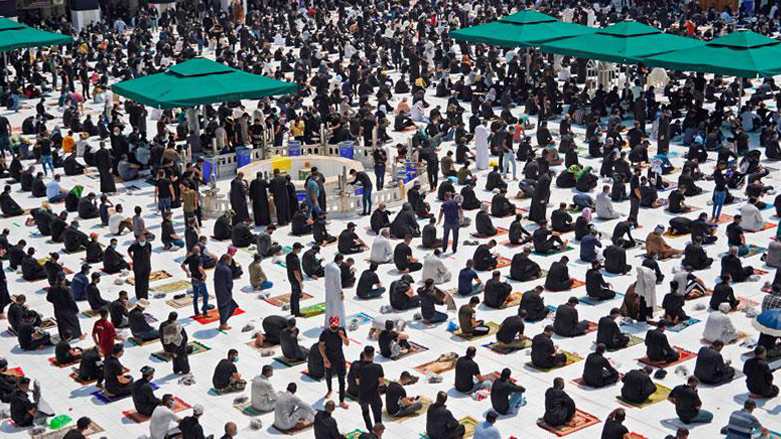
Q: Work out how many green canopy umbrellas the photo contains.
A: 5